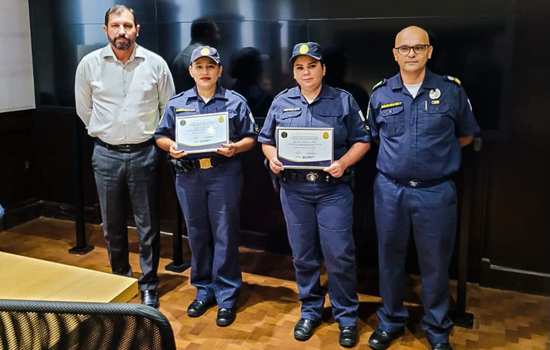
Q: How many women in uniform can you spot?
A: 2